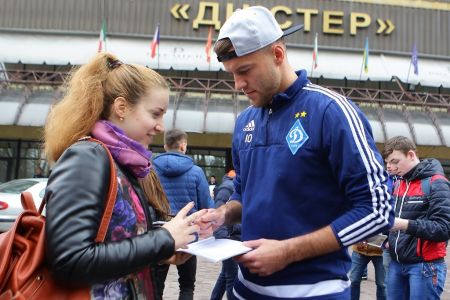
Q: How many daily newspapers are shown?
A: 0